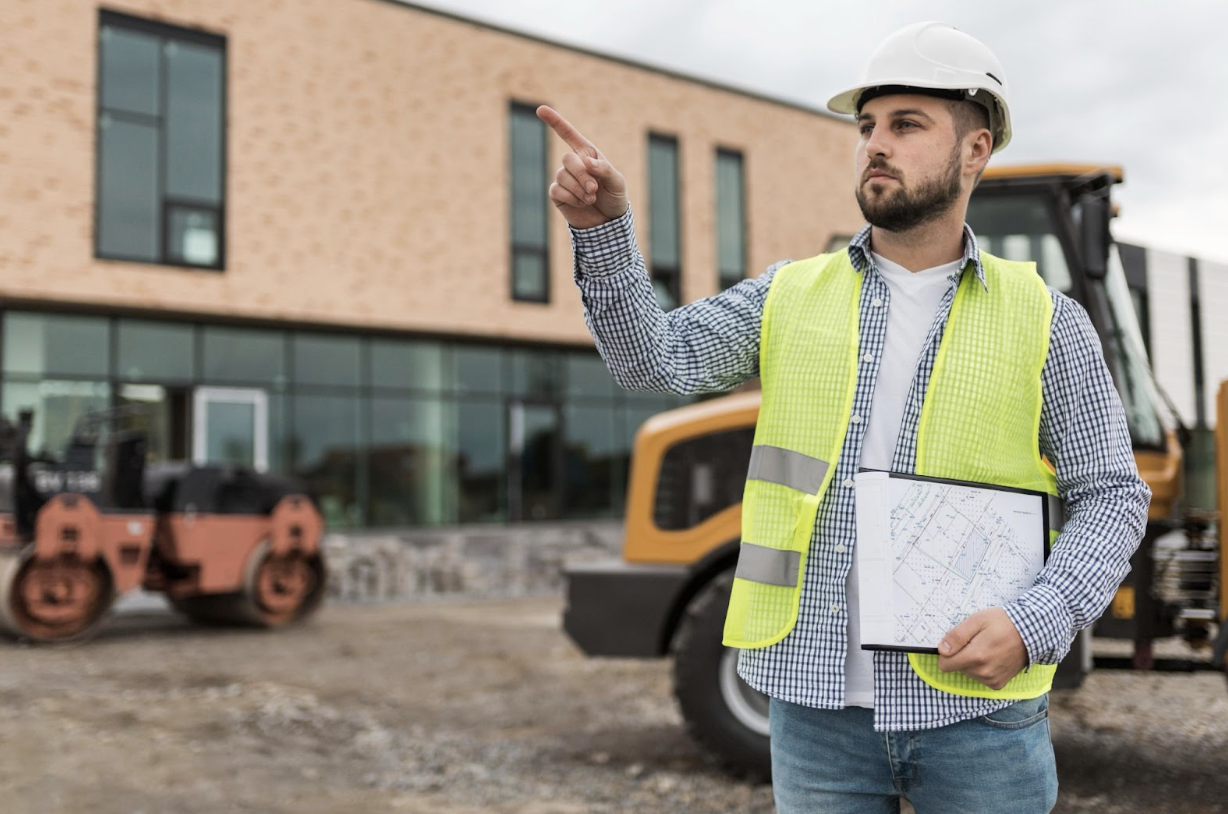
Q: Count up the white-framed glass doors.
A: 1